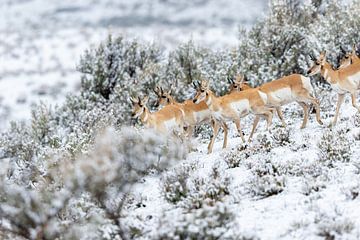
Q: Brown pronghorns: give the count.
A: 6